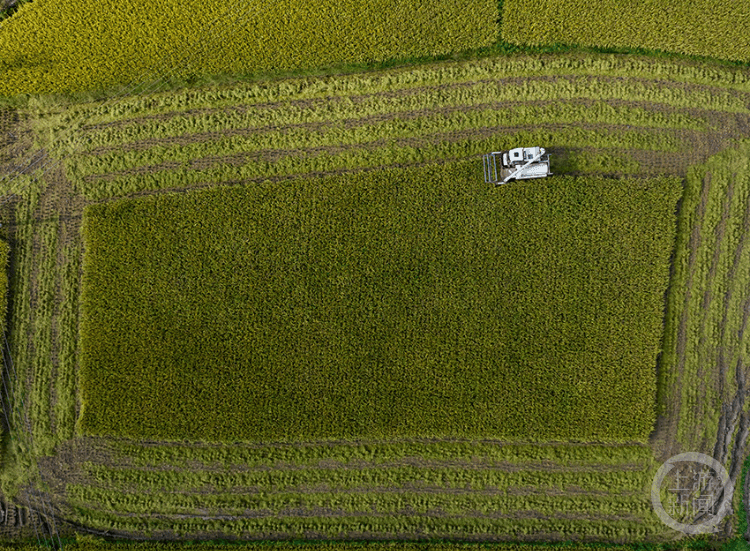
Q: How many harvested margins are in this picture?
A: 4